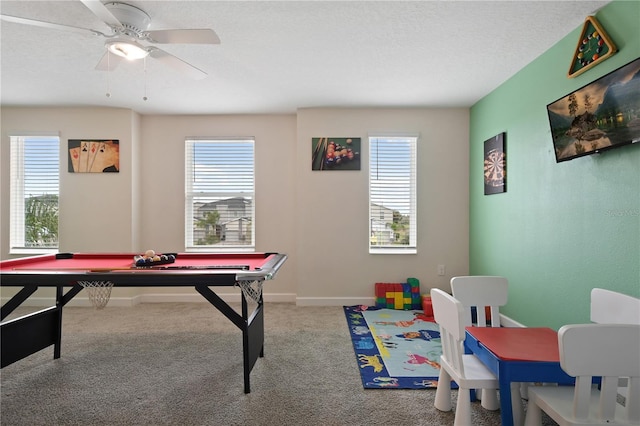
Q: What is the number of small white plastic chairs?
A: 4